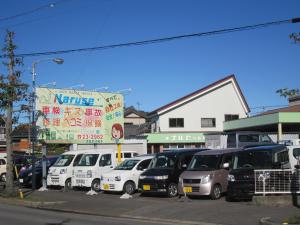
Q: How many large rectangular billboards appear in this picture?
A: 1